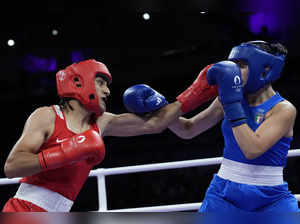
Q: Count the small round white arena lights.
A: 3